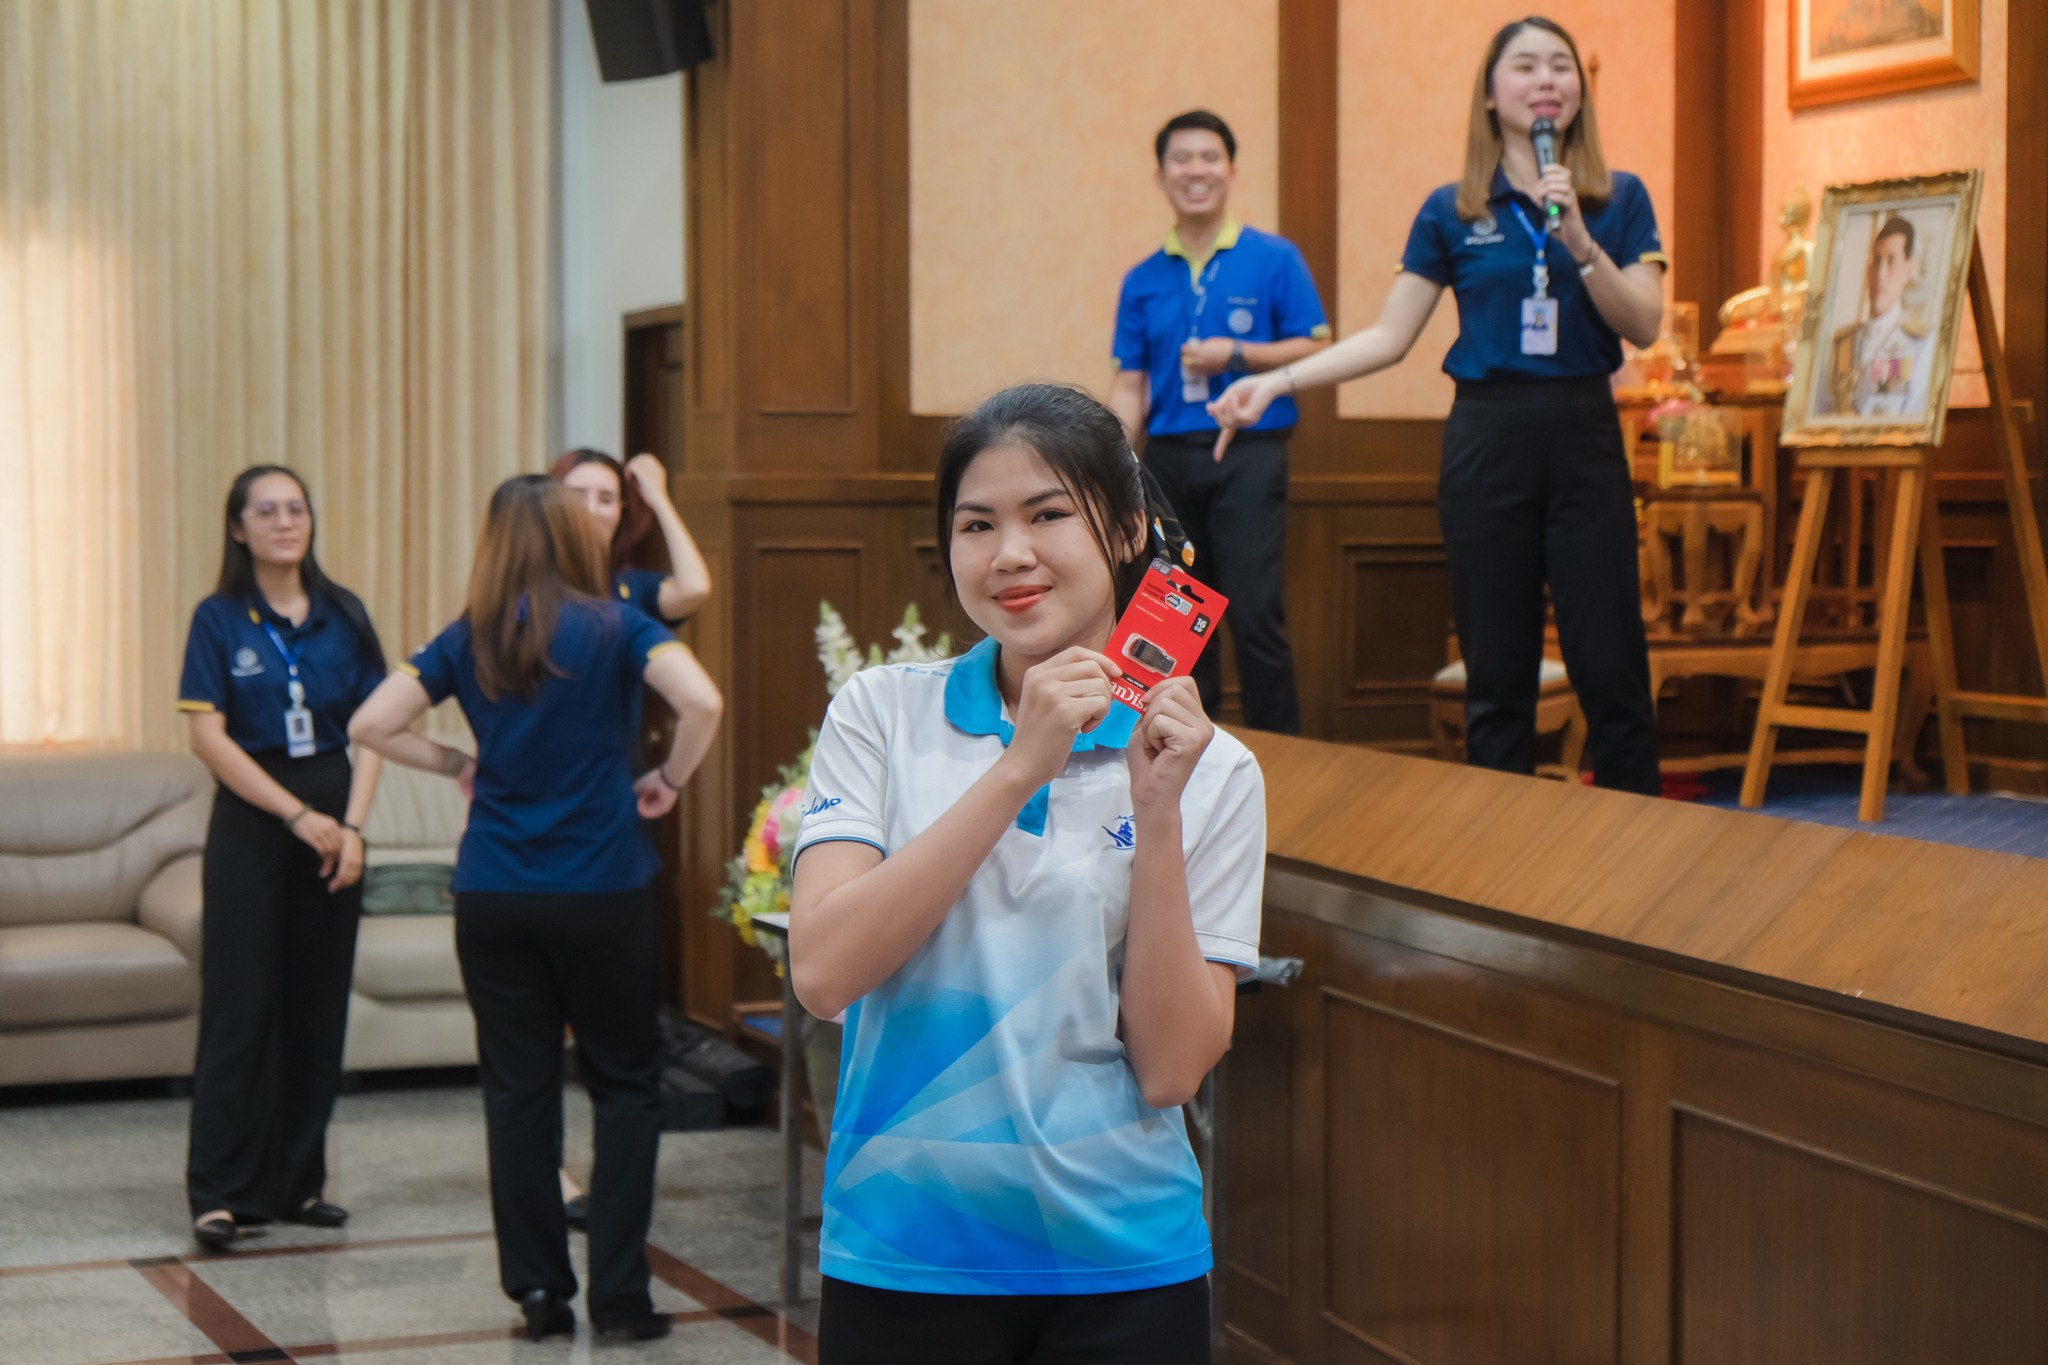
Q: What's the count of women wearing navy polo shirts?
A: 4